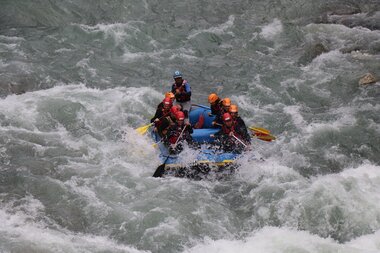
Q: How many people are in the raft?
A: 9